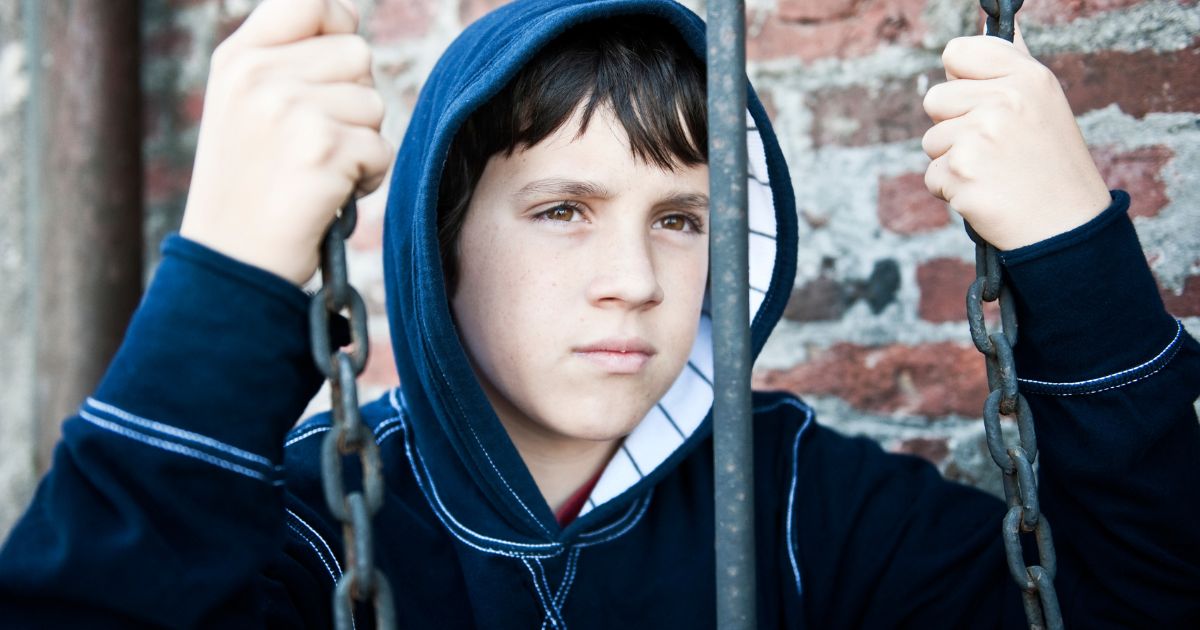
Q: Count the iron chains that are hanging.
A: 2